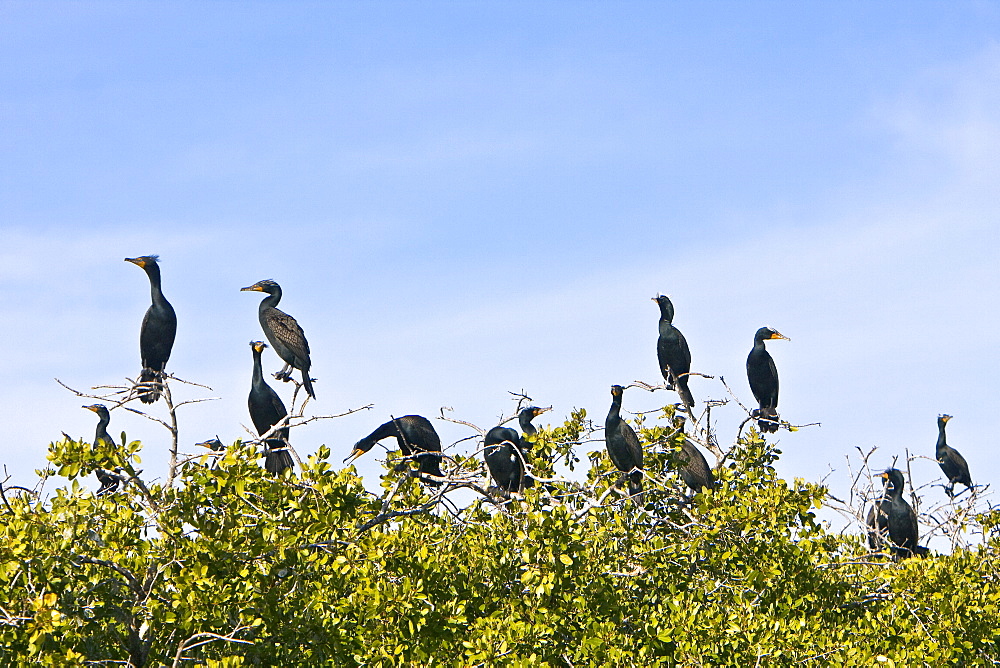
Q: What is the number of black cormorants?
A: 15